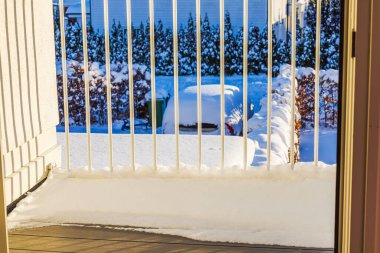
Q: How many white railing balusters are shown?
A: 12